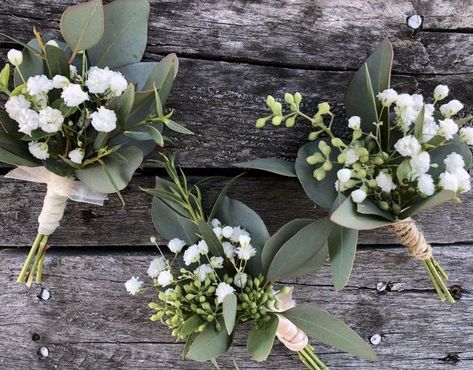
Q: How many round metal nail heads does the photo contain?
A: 5